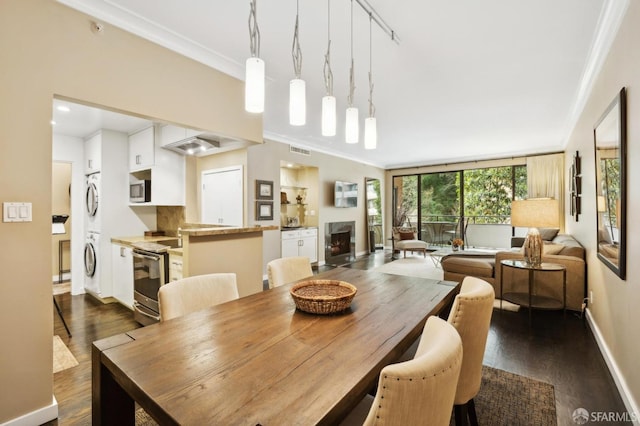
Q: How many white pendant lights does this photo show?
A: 5